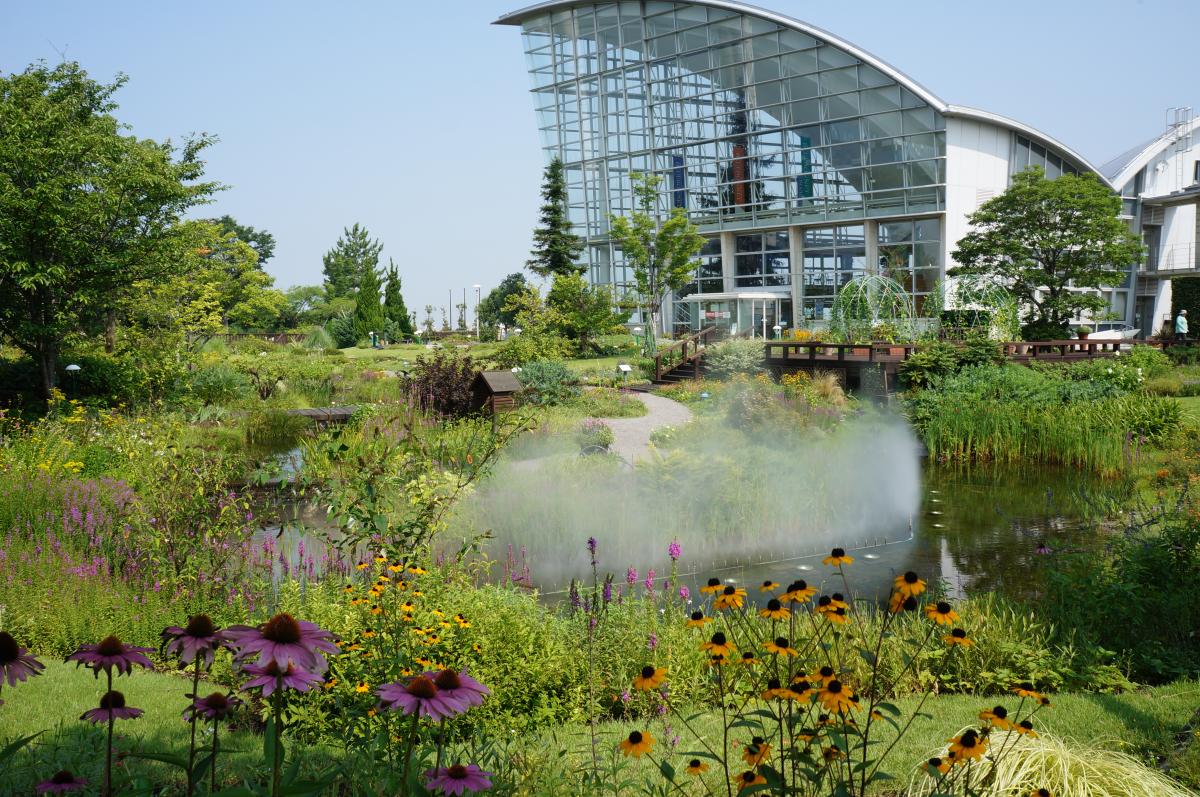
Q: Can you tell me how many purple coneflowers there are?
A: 11